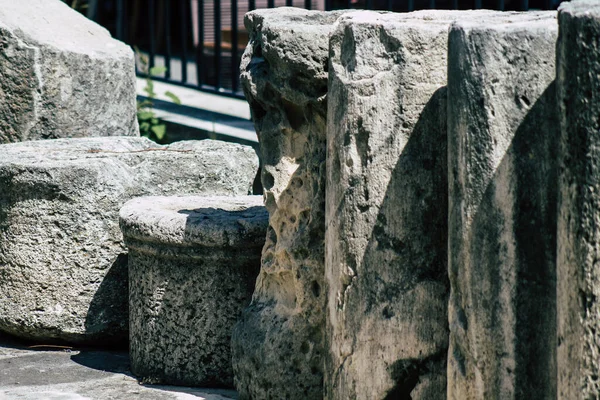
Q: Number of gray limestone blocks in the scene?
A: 7